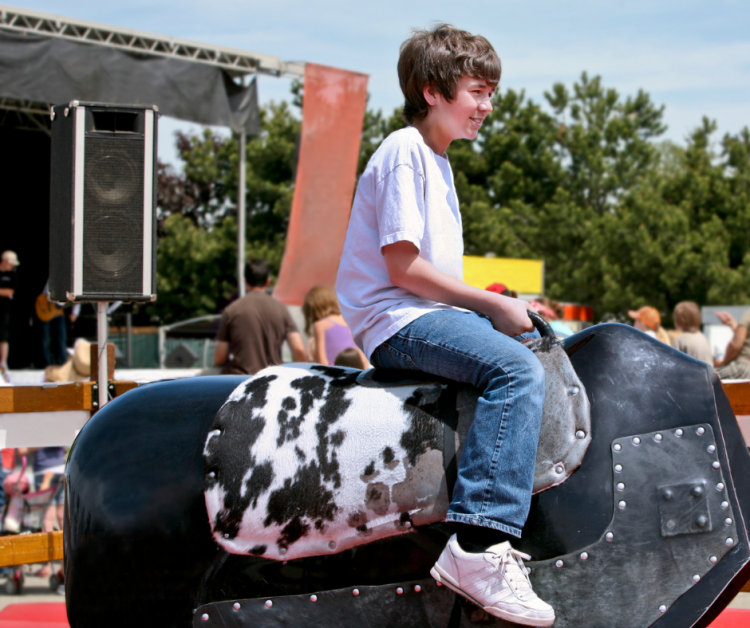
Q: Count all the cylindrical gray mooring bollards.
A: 0